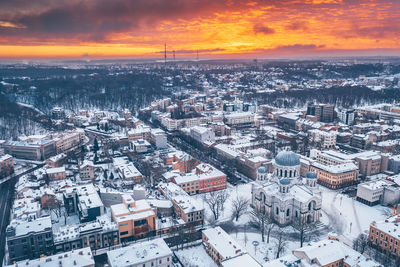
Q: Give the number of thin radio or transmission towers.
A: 3